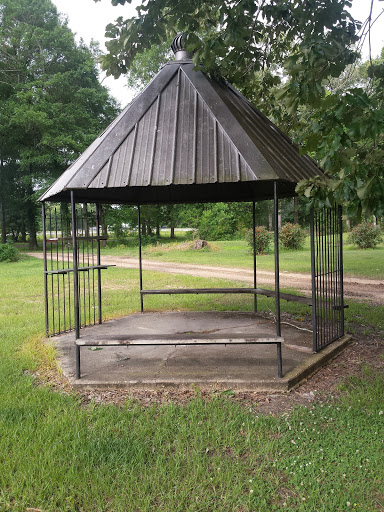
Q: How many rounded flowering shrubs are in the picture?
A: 3